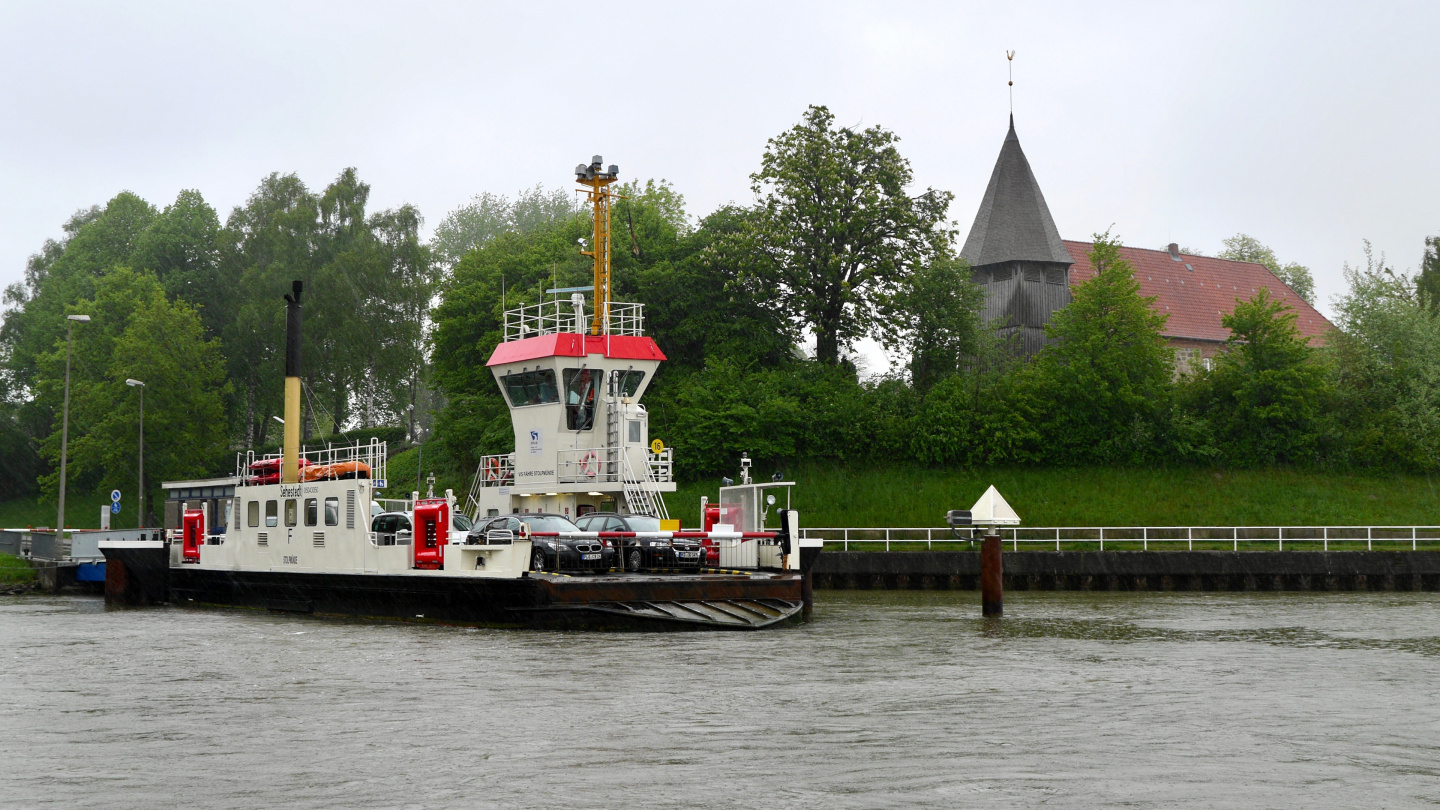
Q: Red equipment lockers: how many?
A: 3